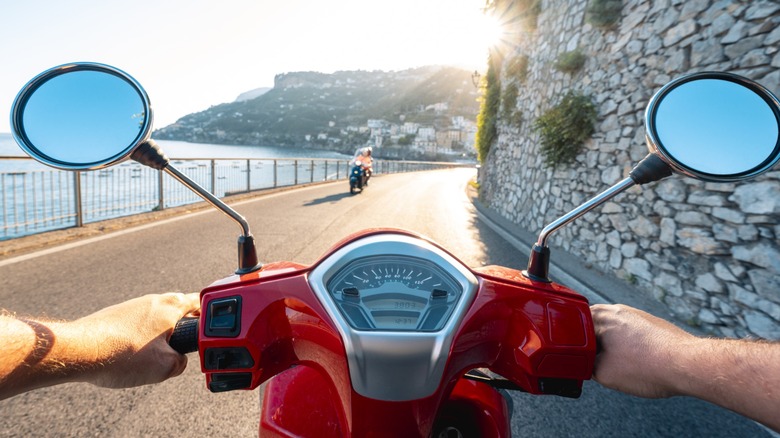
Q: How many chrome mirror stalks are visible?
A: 2